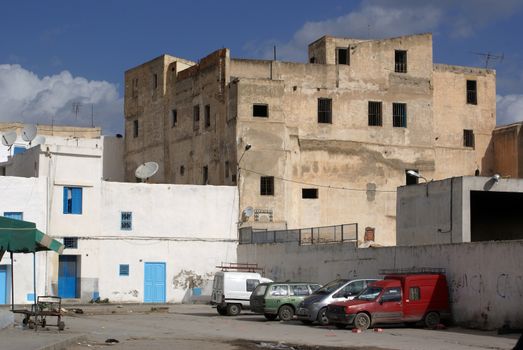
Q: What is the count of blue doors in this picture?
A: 3